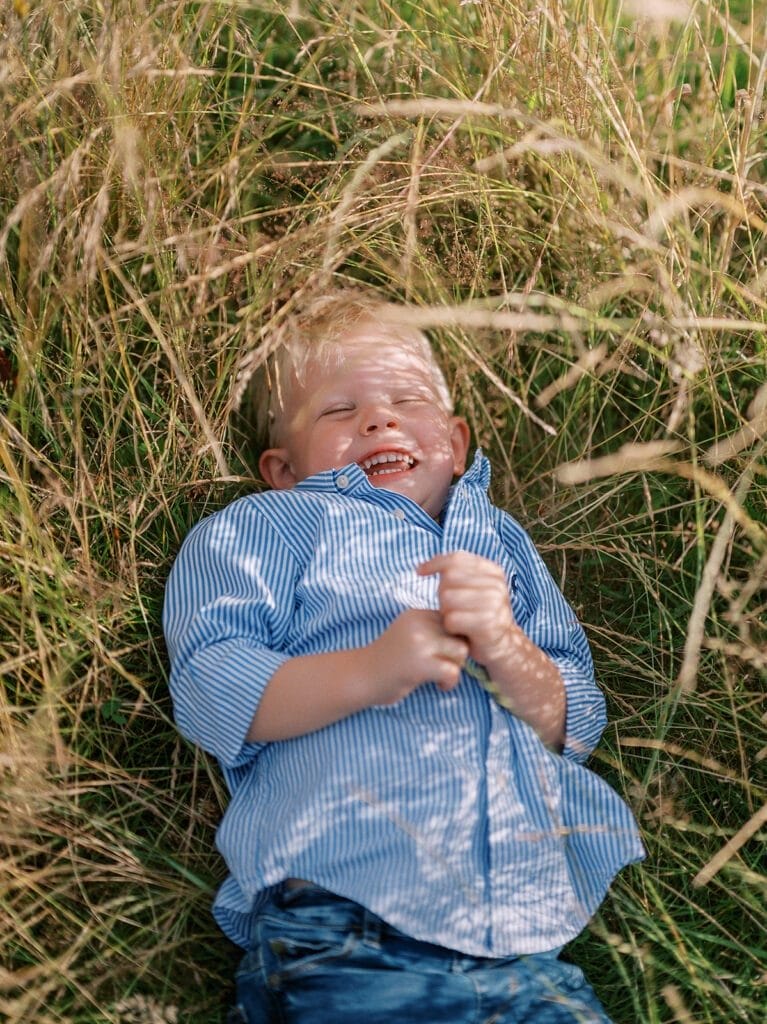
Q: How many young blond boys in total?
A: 1